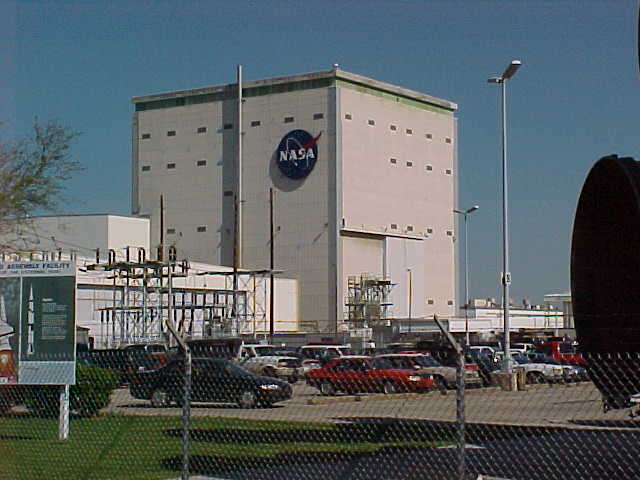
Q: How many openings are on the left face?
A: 13